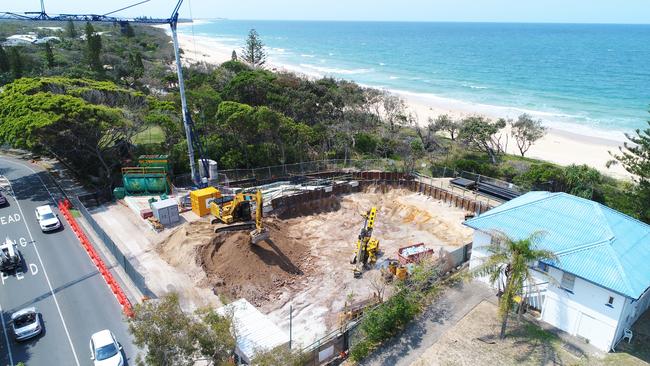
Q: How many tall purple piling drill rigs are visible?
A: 0